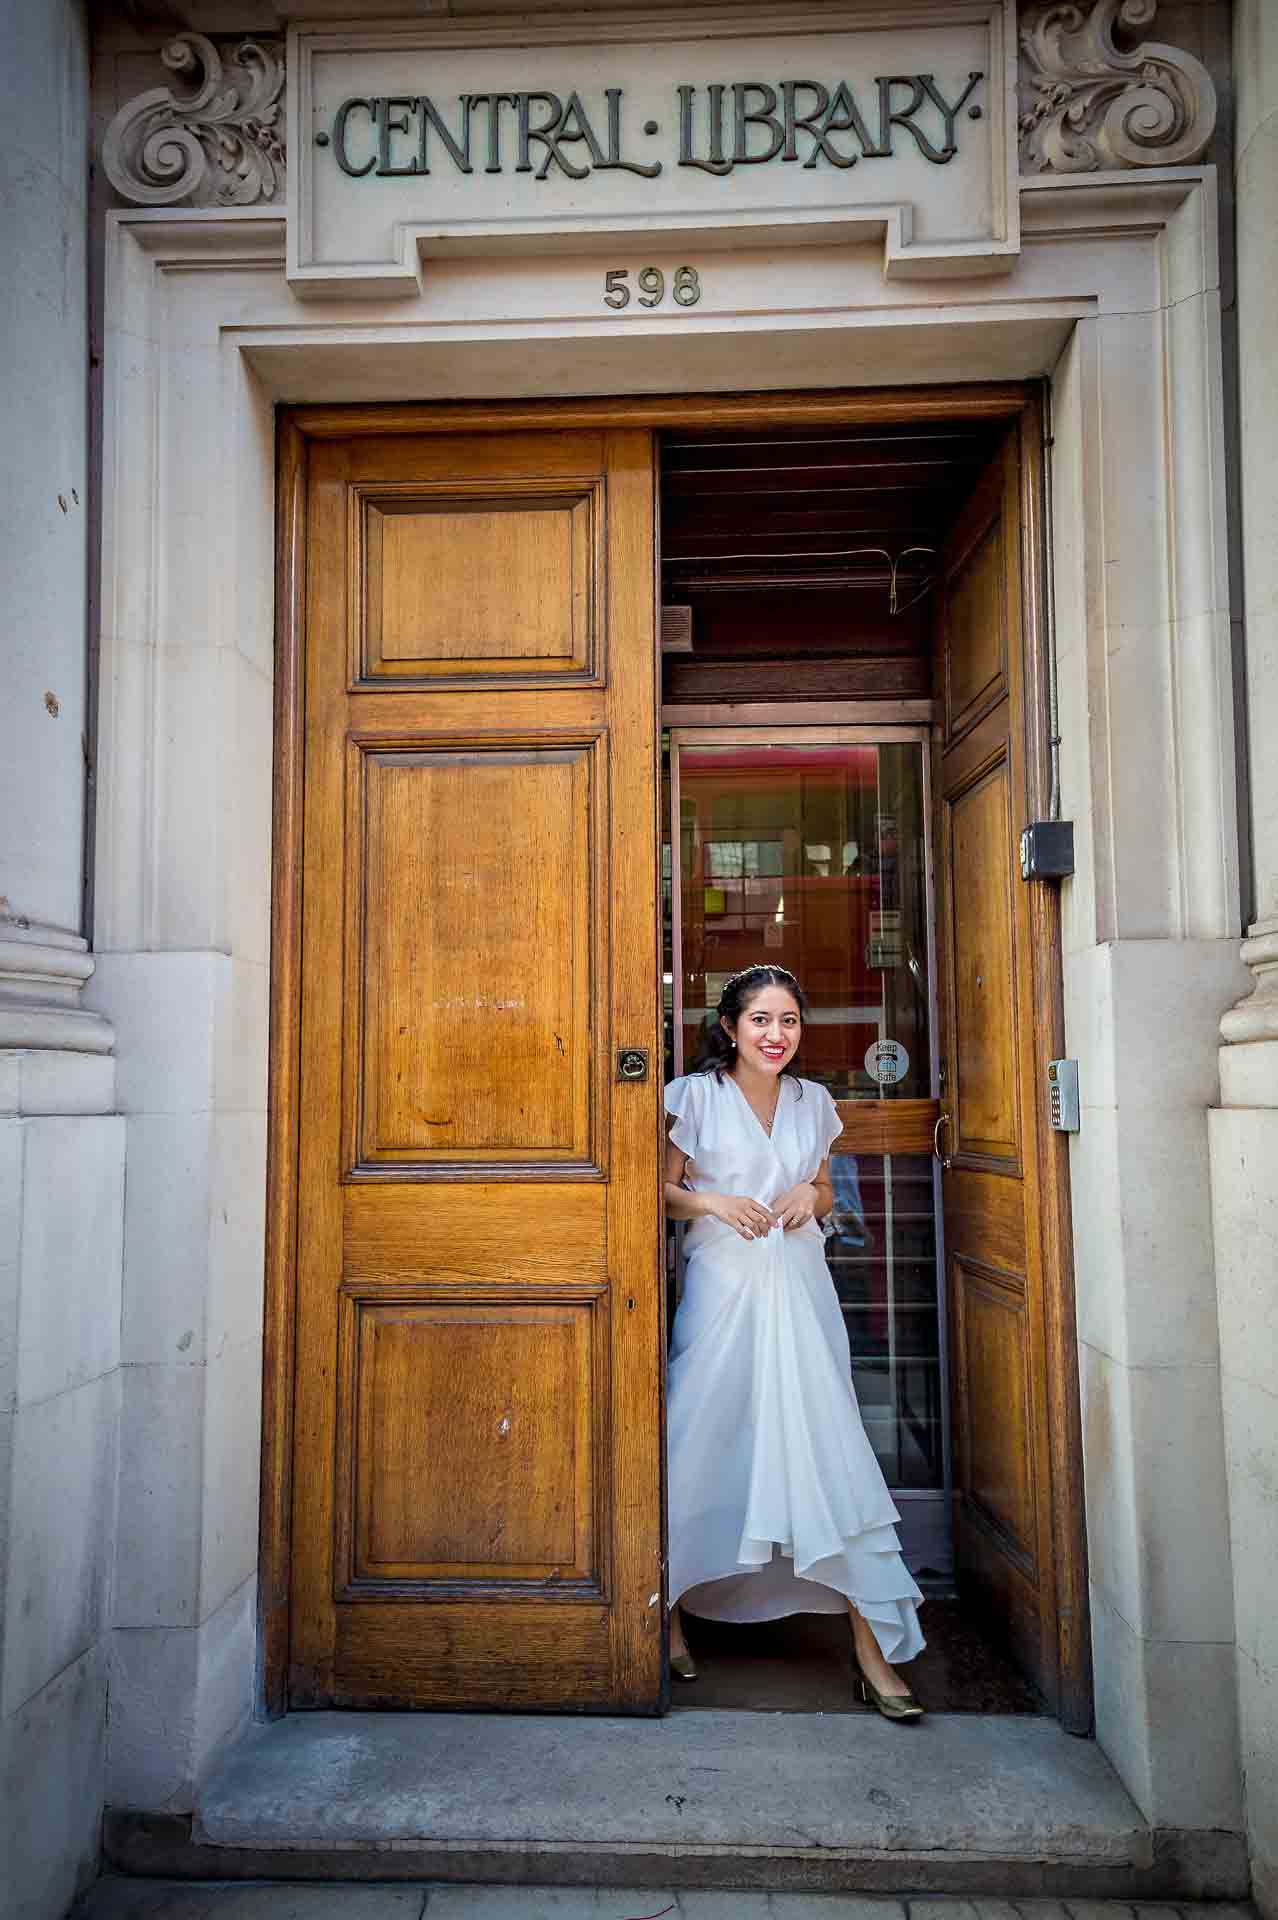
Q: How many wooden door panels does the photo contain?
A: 6